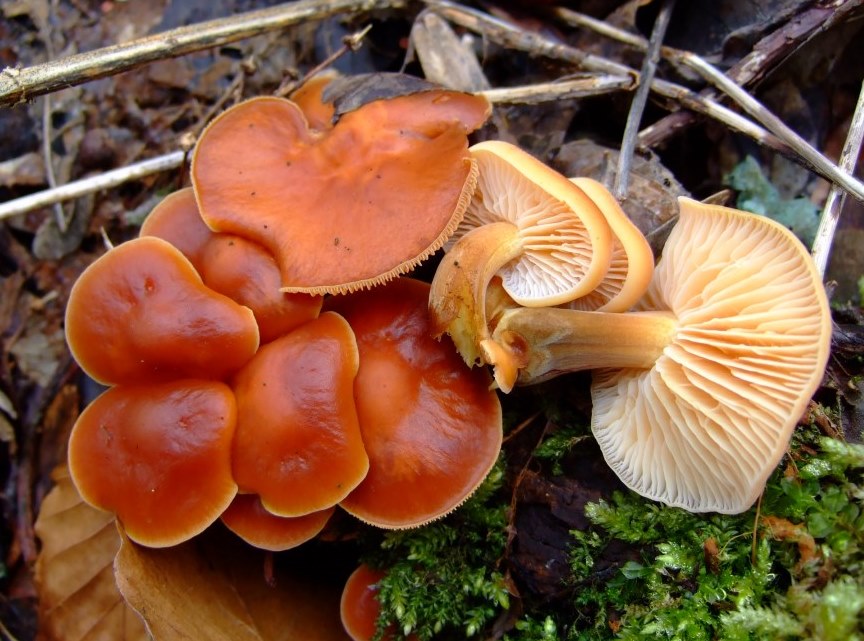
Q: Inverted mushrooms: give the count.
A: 3